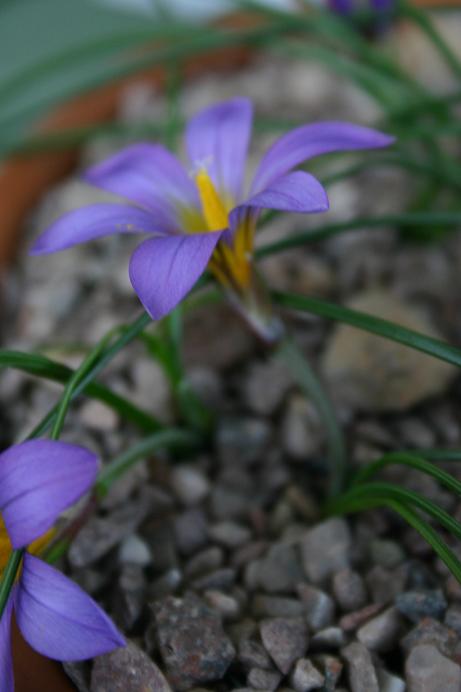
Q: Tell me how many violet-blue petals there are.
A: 9